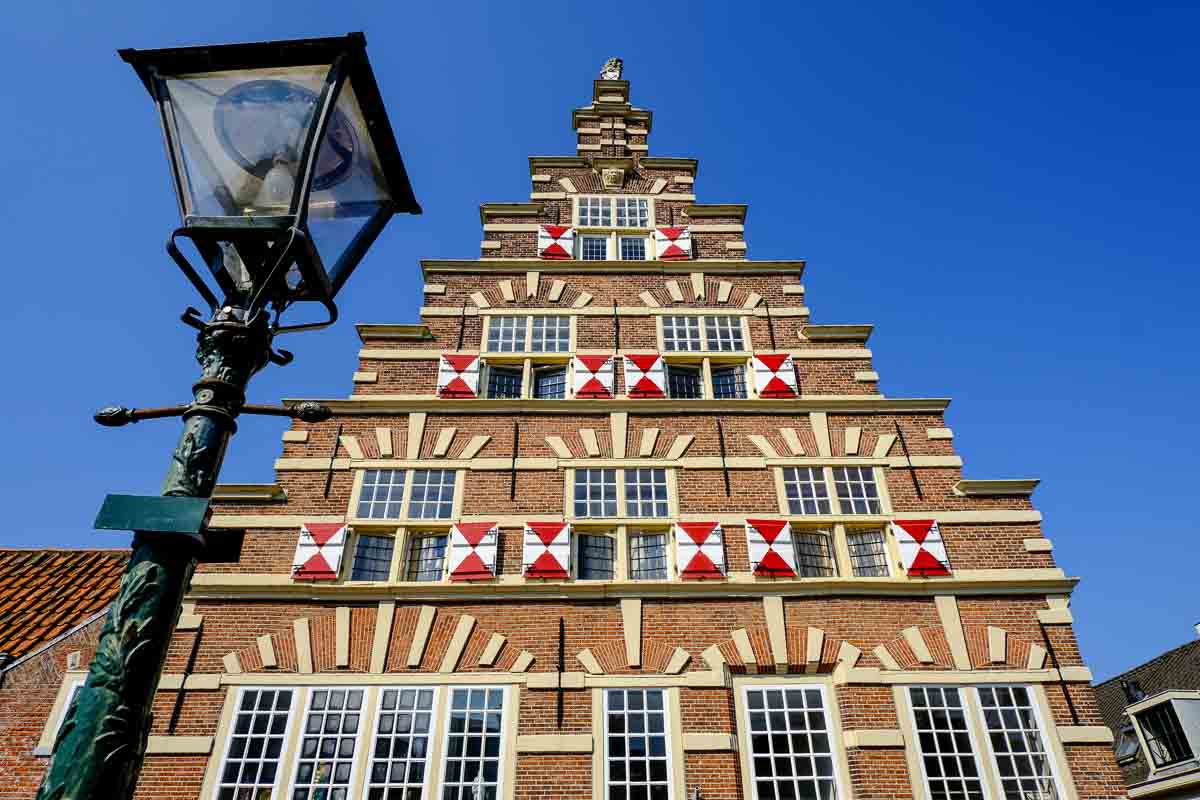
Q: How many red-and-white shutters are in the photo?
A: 12